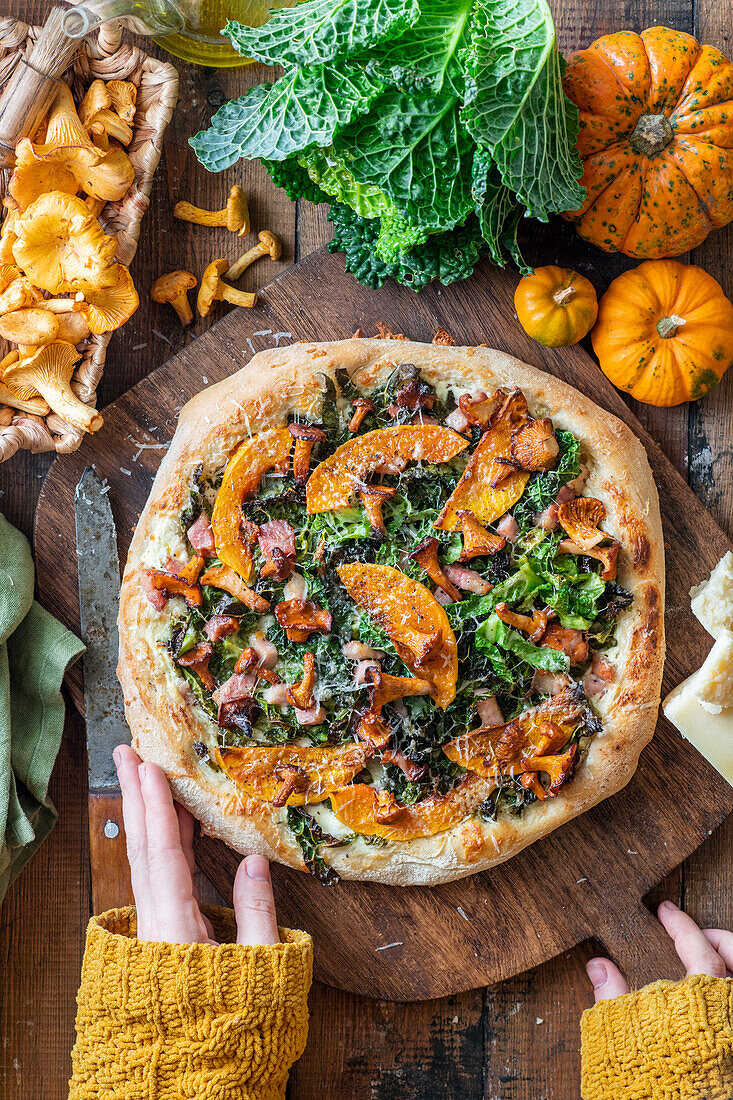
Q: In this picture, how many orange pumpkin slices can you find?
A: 7